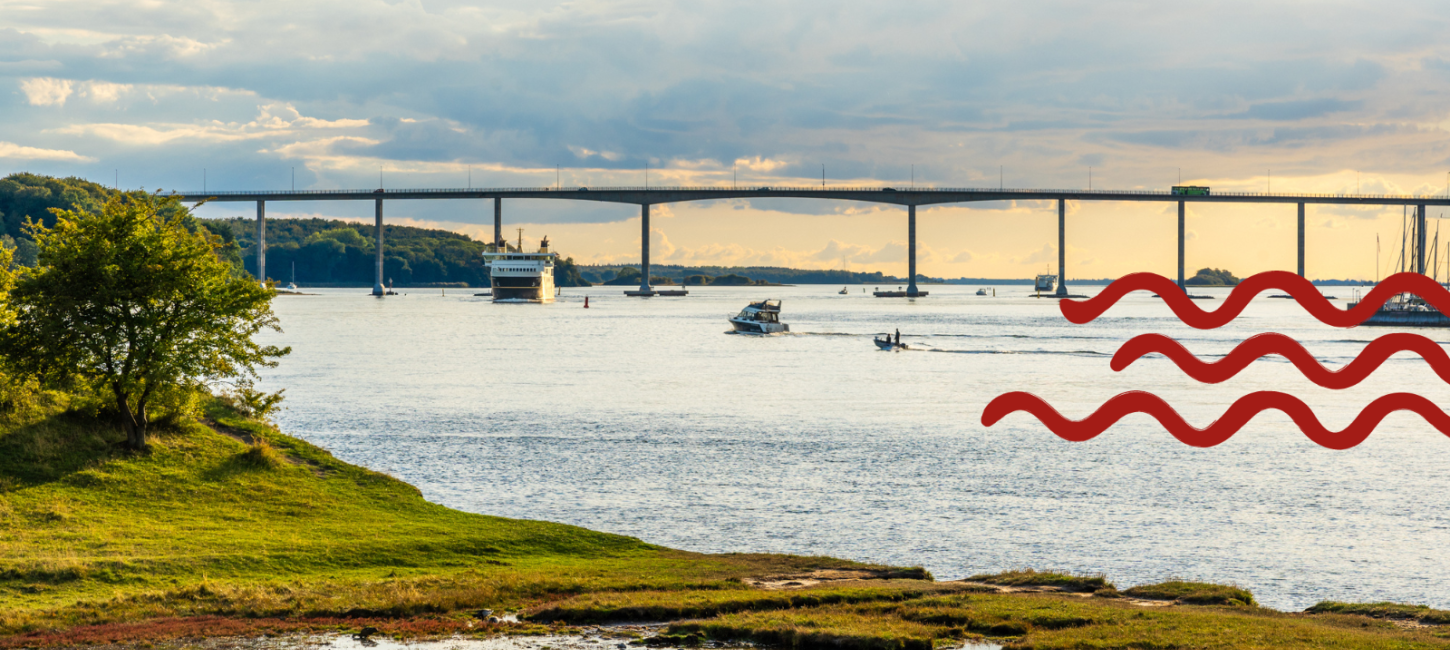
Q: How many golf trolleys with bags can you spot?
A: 0